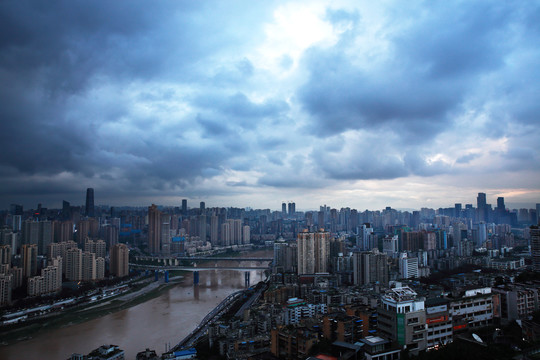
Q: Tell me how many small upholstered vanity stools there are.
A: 0